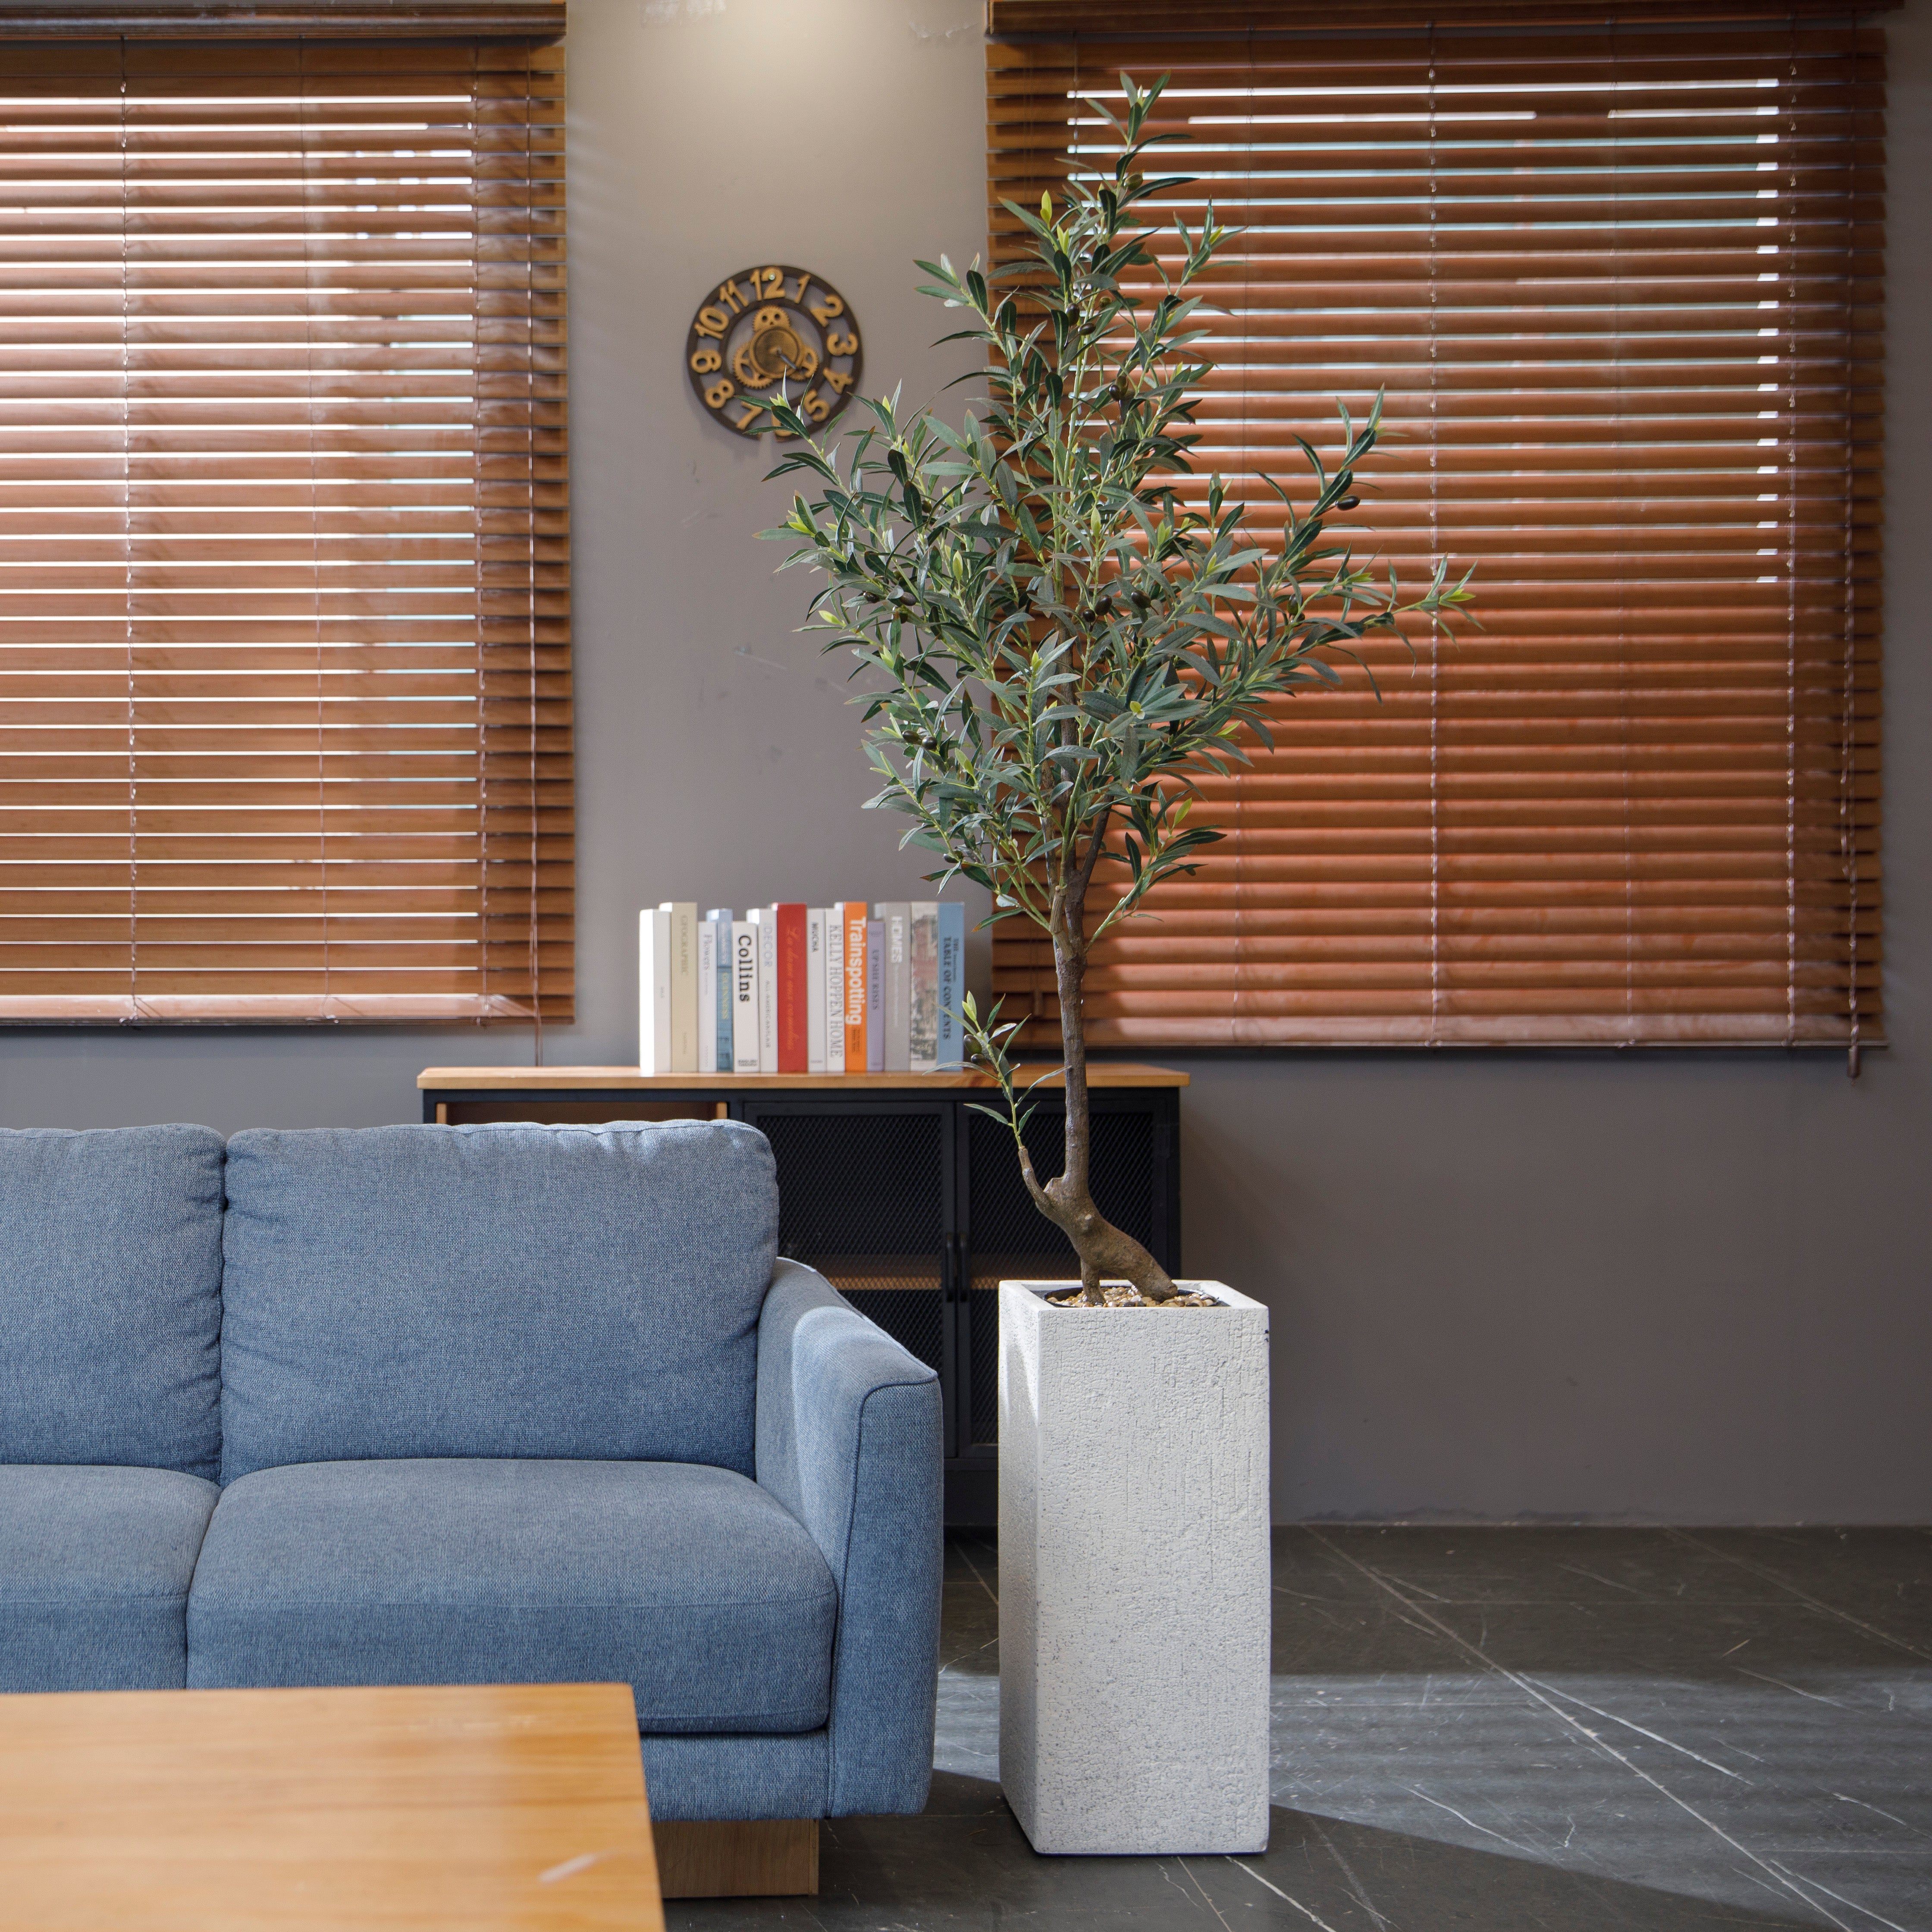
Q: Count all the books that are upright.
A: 14